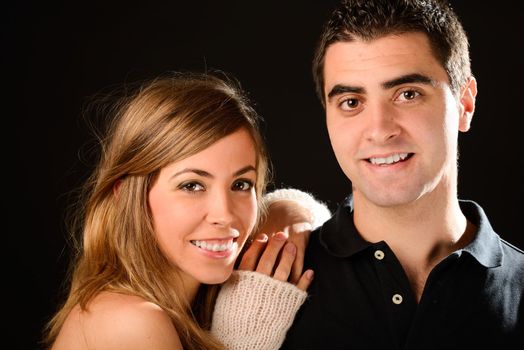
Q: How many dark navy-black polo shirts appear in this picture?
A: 1